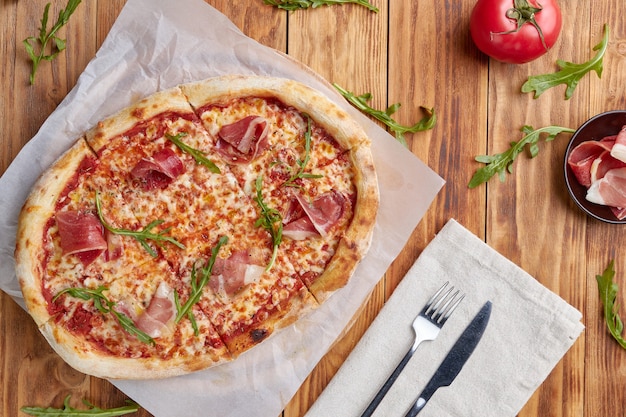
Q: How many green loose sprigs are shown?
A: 7